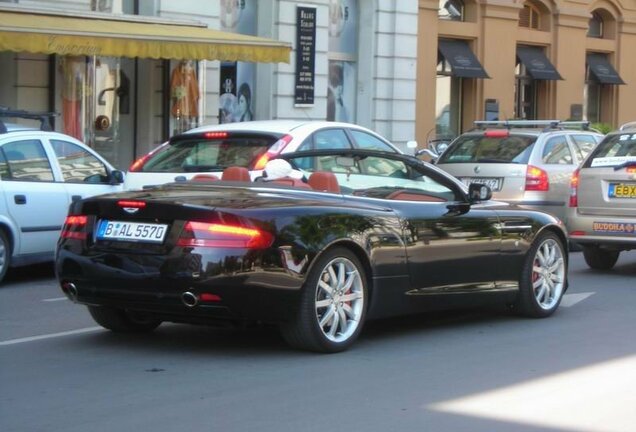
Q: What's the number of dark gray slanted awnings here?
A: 3